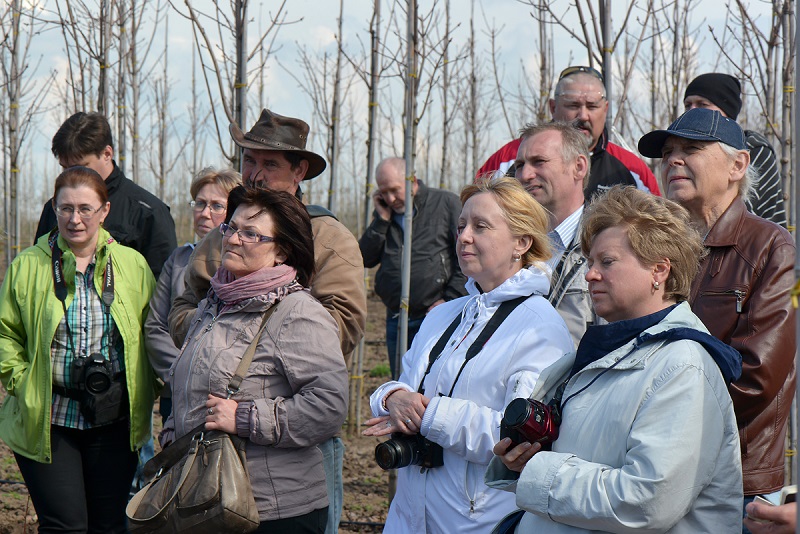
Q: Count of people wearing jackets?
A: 12